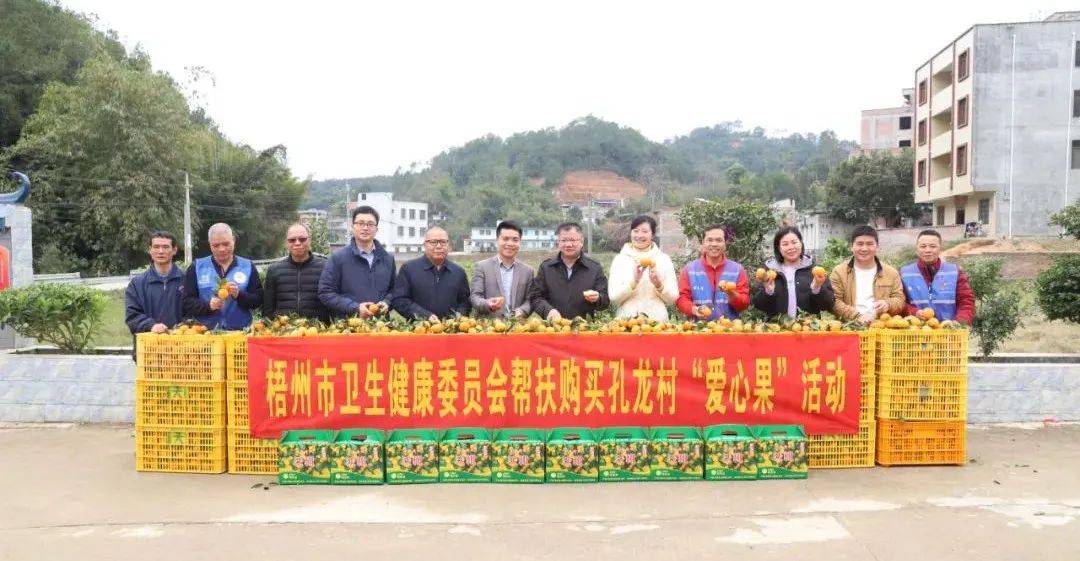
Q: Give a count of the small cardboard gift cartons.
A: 10